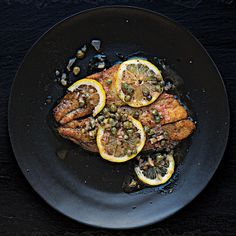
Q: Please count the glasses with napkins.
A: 0